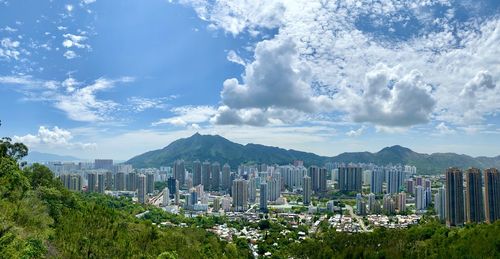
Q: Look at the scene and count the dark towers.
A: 3